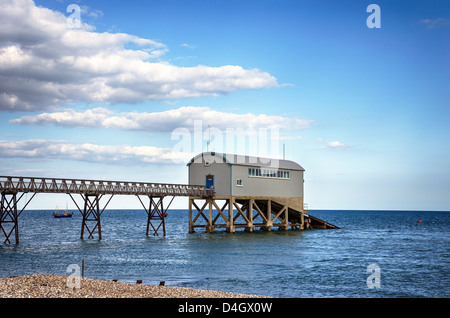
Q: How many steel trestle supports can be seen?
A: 3